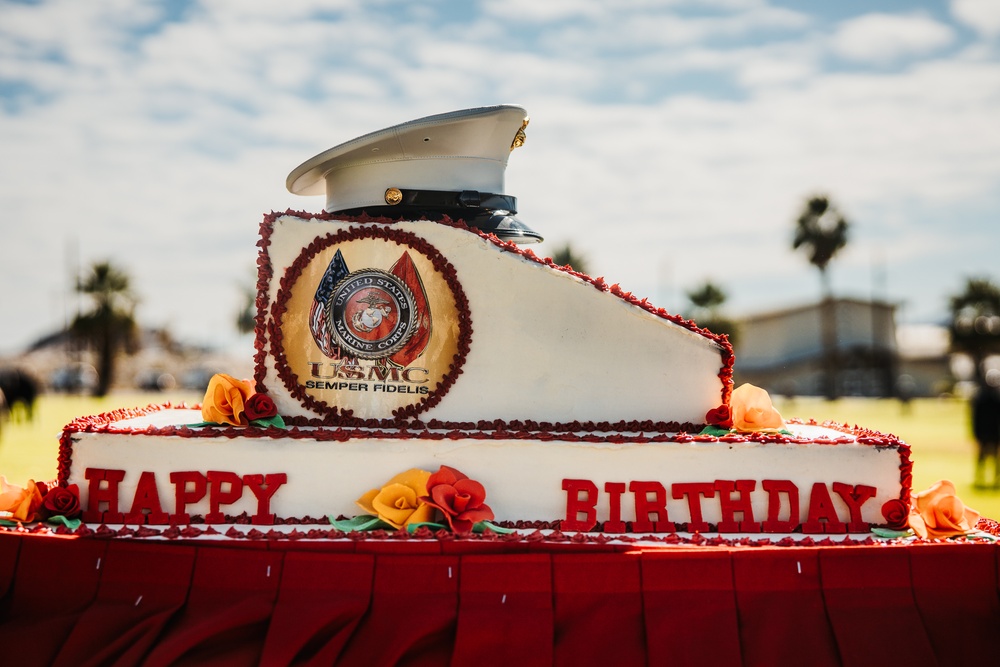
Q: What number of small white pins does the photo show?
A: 6